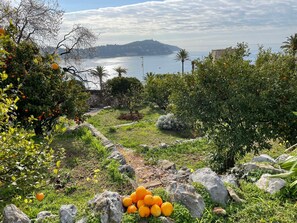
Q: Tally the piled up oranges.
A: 11